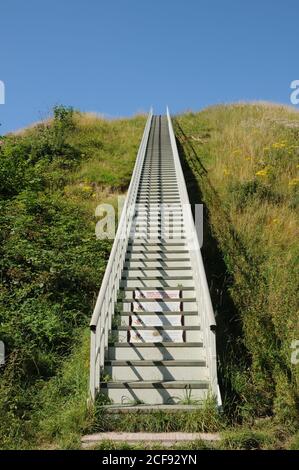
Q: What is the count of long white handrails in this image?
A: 2